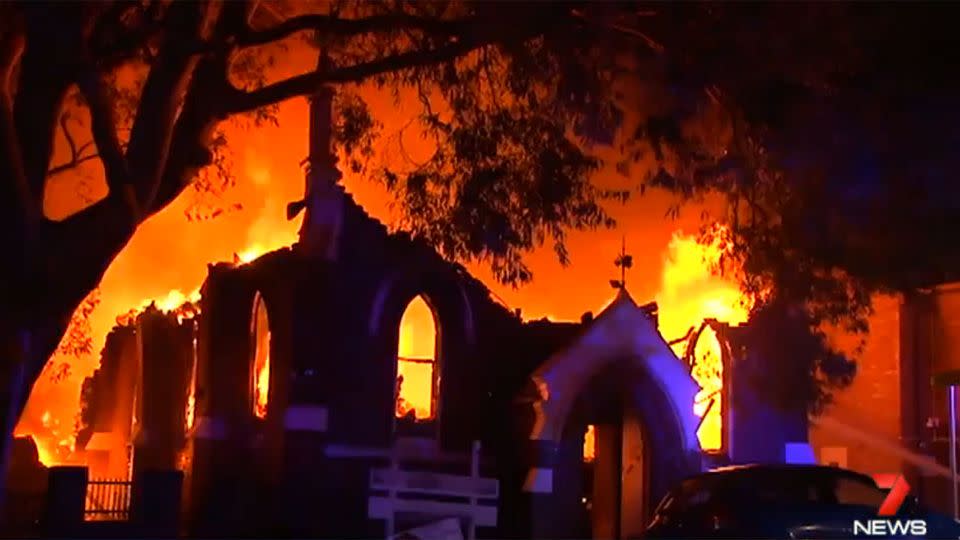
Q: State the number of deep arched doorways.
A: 1